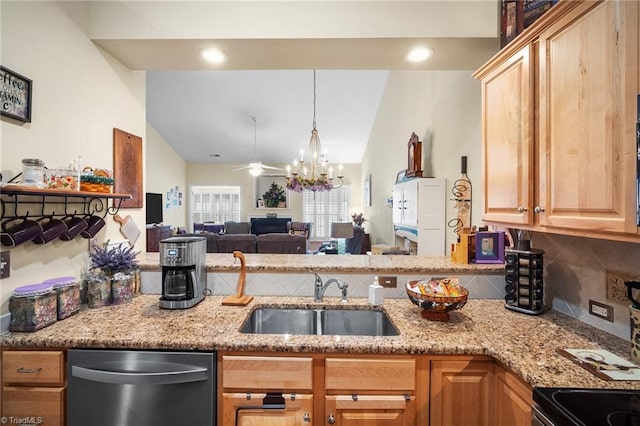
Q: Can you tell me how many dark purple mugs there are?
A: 4